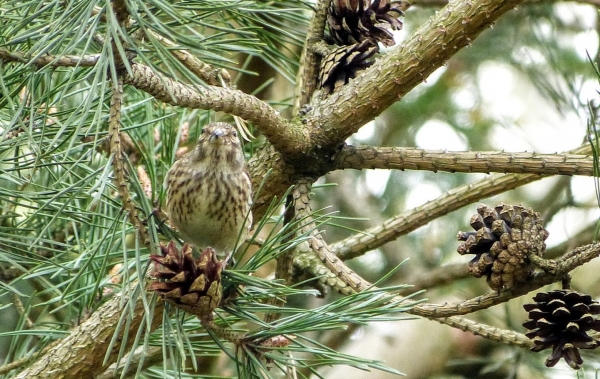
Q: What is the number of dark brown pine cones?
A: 5